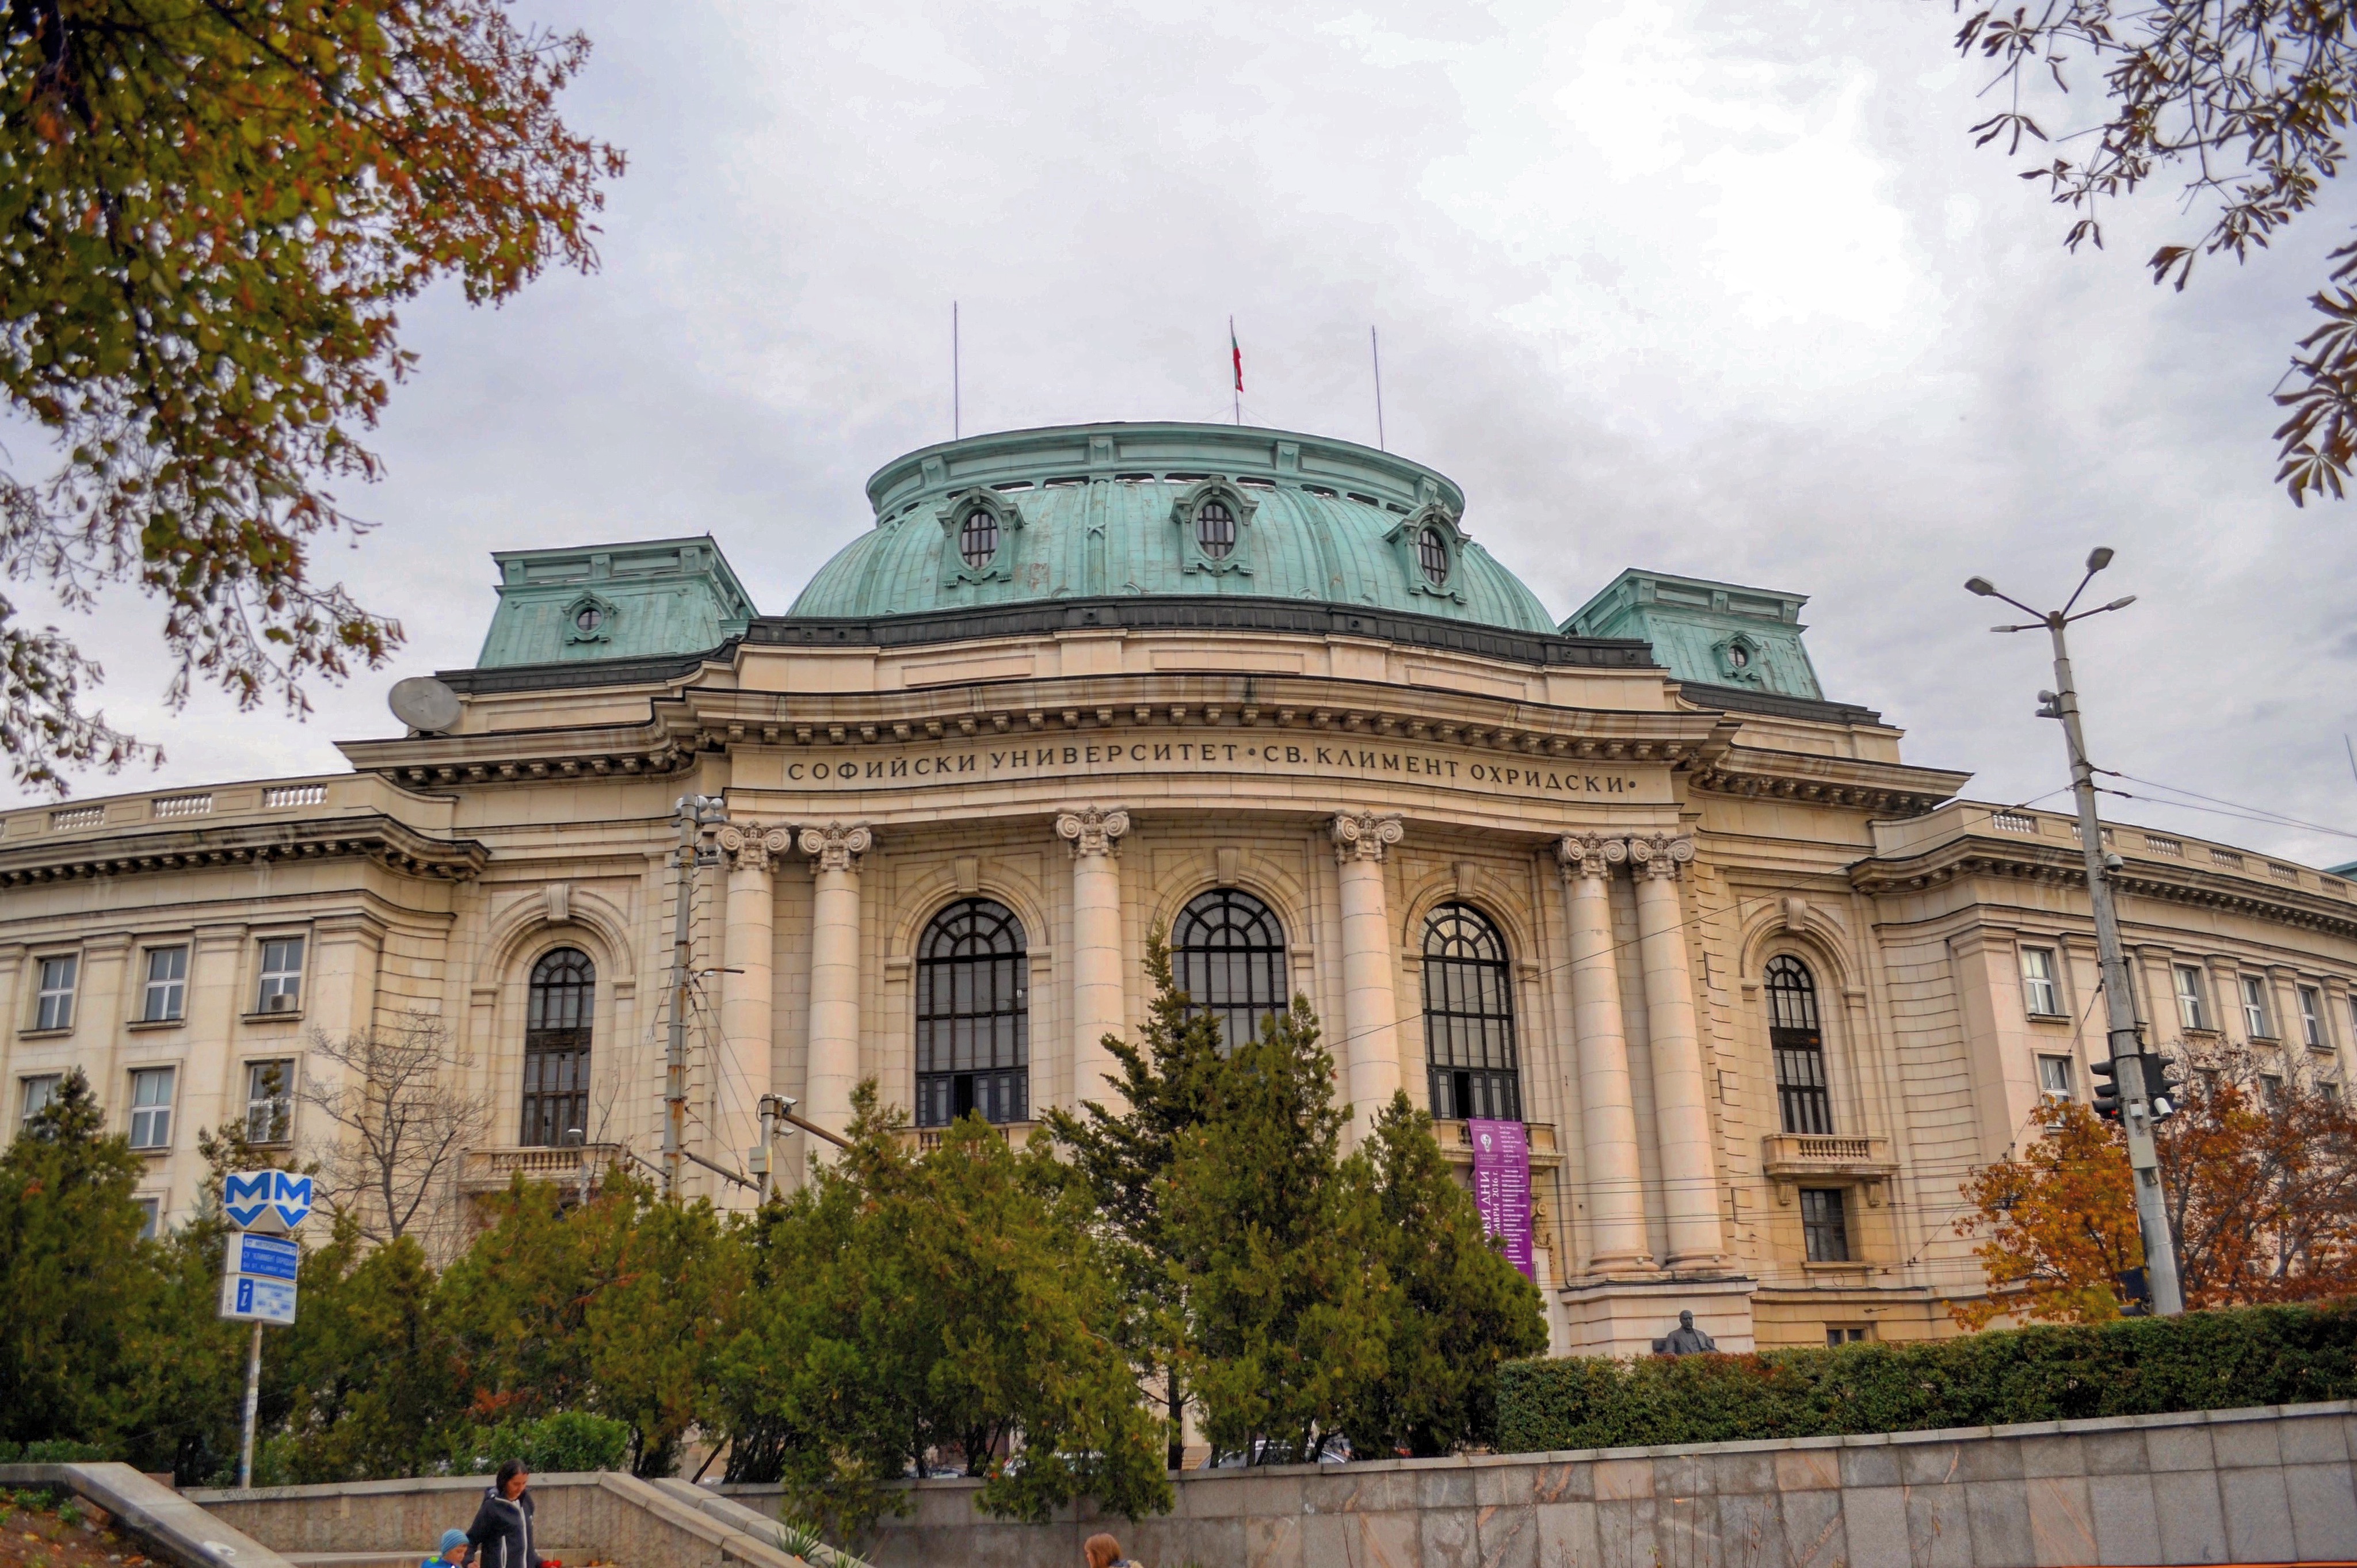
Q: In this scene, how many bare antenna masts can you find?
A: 2